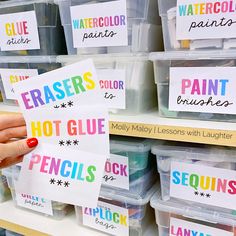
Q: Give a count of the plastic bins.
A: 11